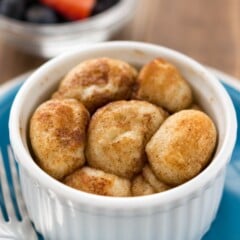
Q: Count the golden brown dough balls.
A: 7